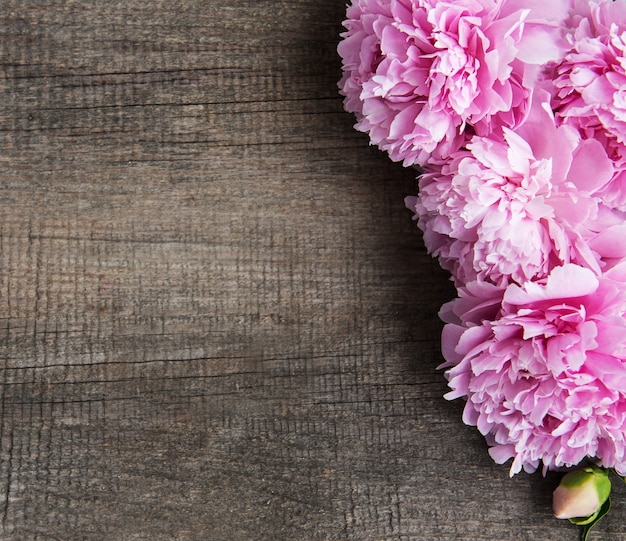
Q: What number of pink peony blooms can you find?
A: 4